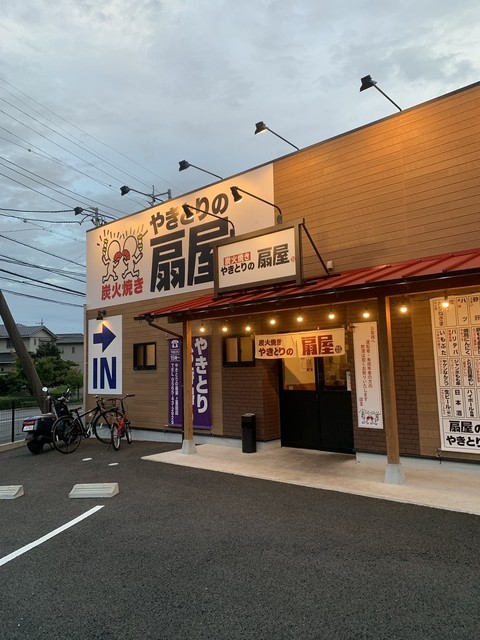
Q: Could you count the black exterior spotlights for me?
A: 7